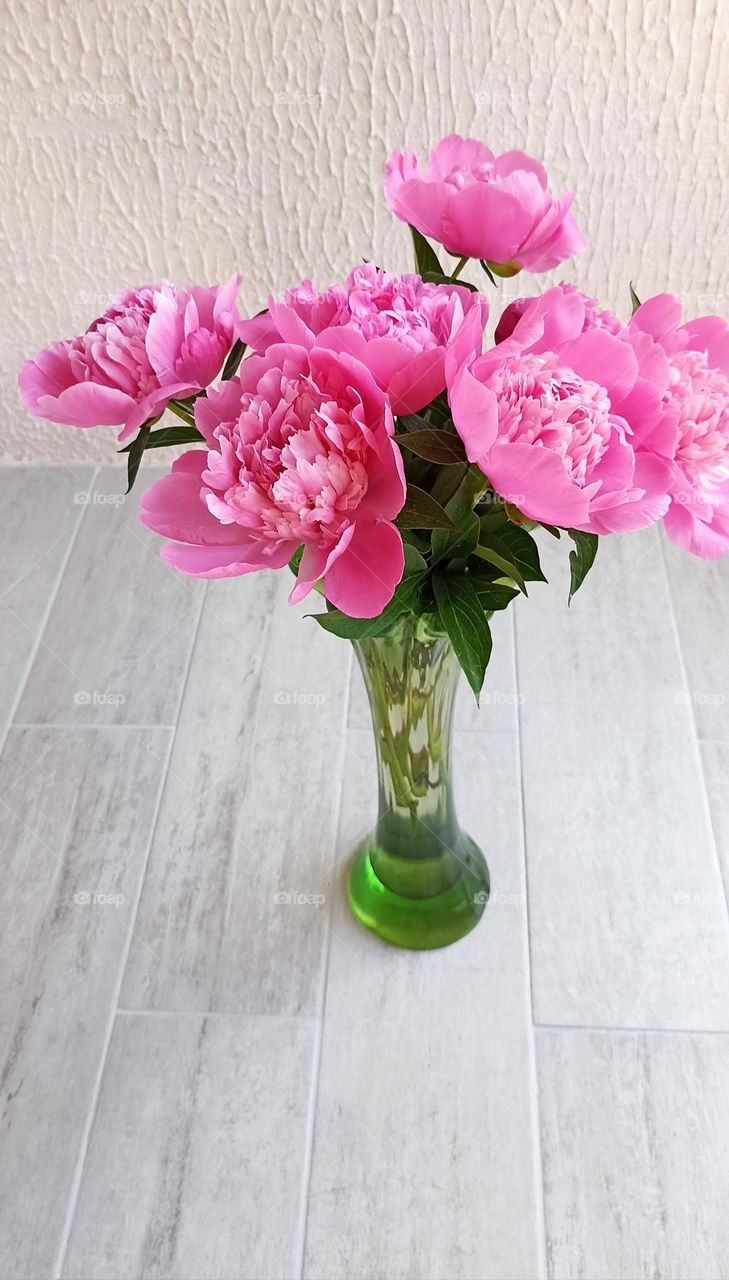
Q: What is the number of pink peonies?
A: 7